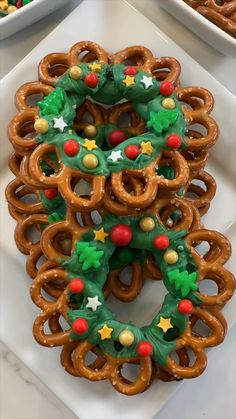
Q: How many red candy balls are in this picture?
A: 14